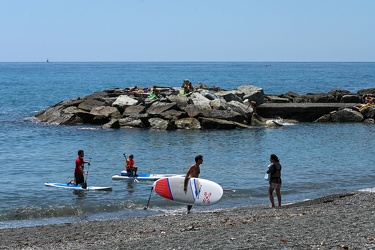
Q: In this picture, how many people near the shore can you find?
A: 4